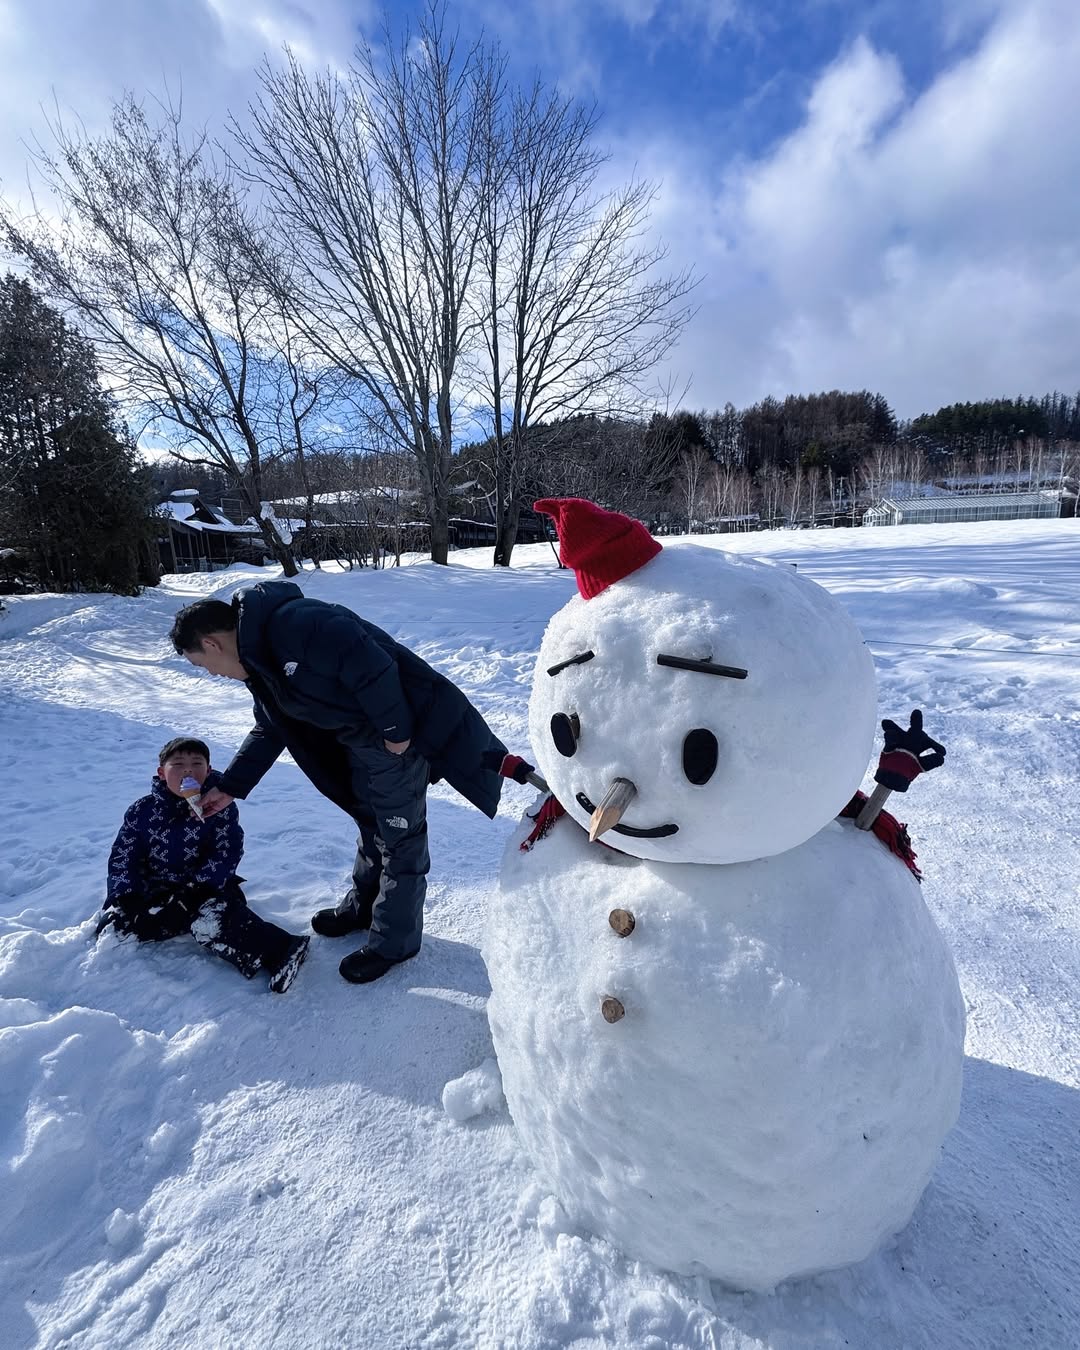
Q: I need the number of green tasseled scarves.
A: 0